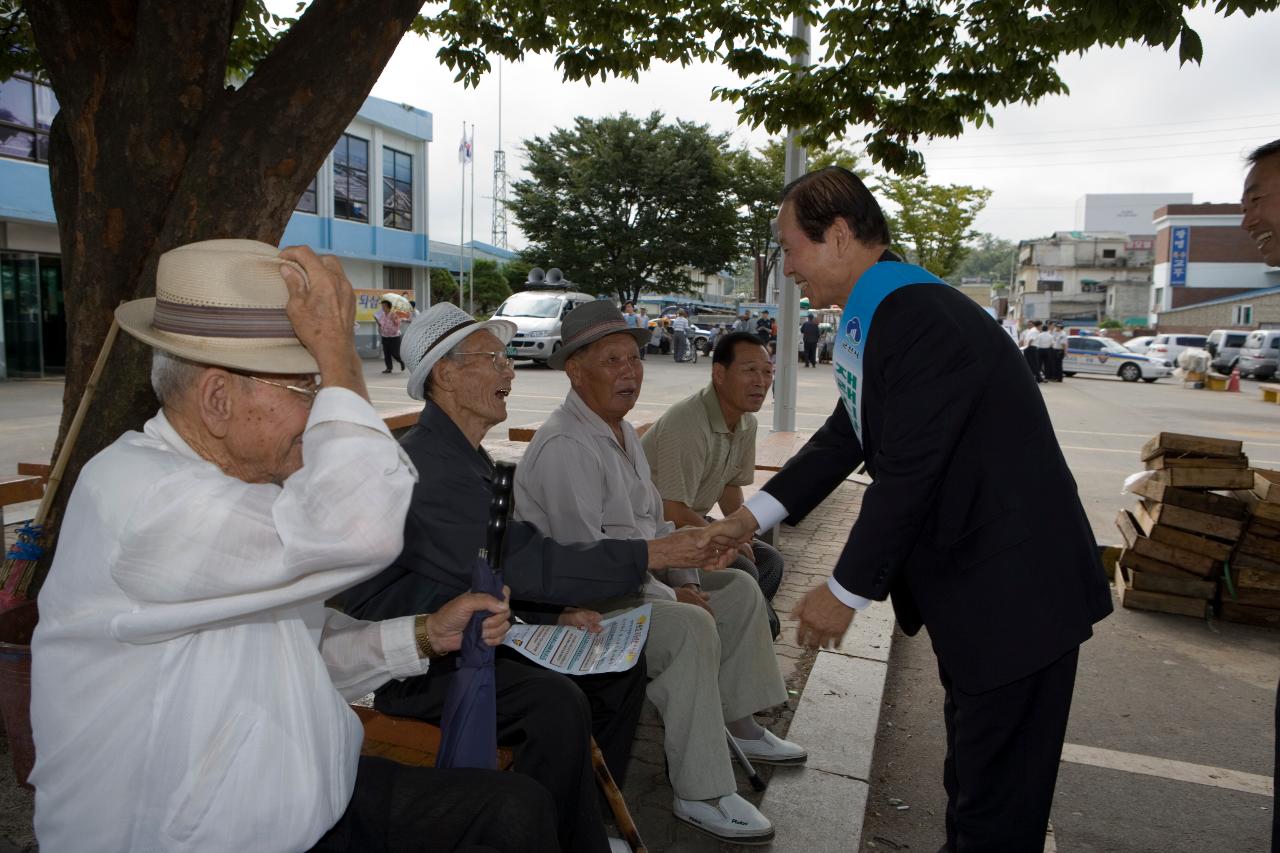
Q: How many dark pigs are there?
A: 0